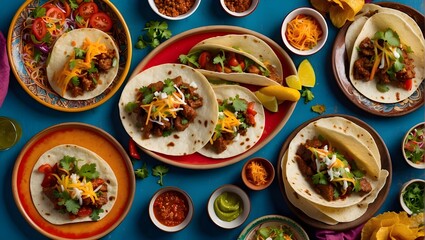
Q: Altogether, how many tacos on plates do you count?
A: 7